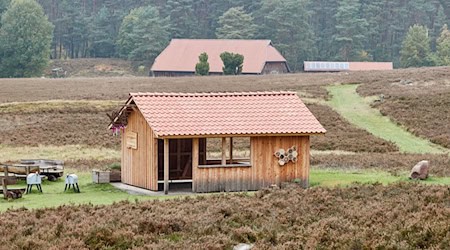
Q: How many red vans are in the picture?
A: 0